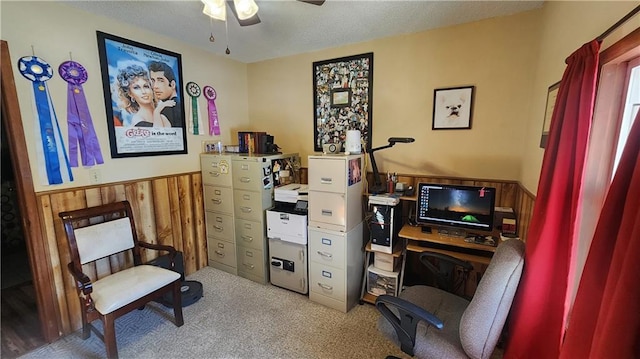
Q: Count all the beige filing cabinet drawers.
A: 12